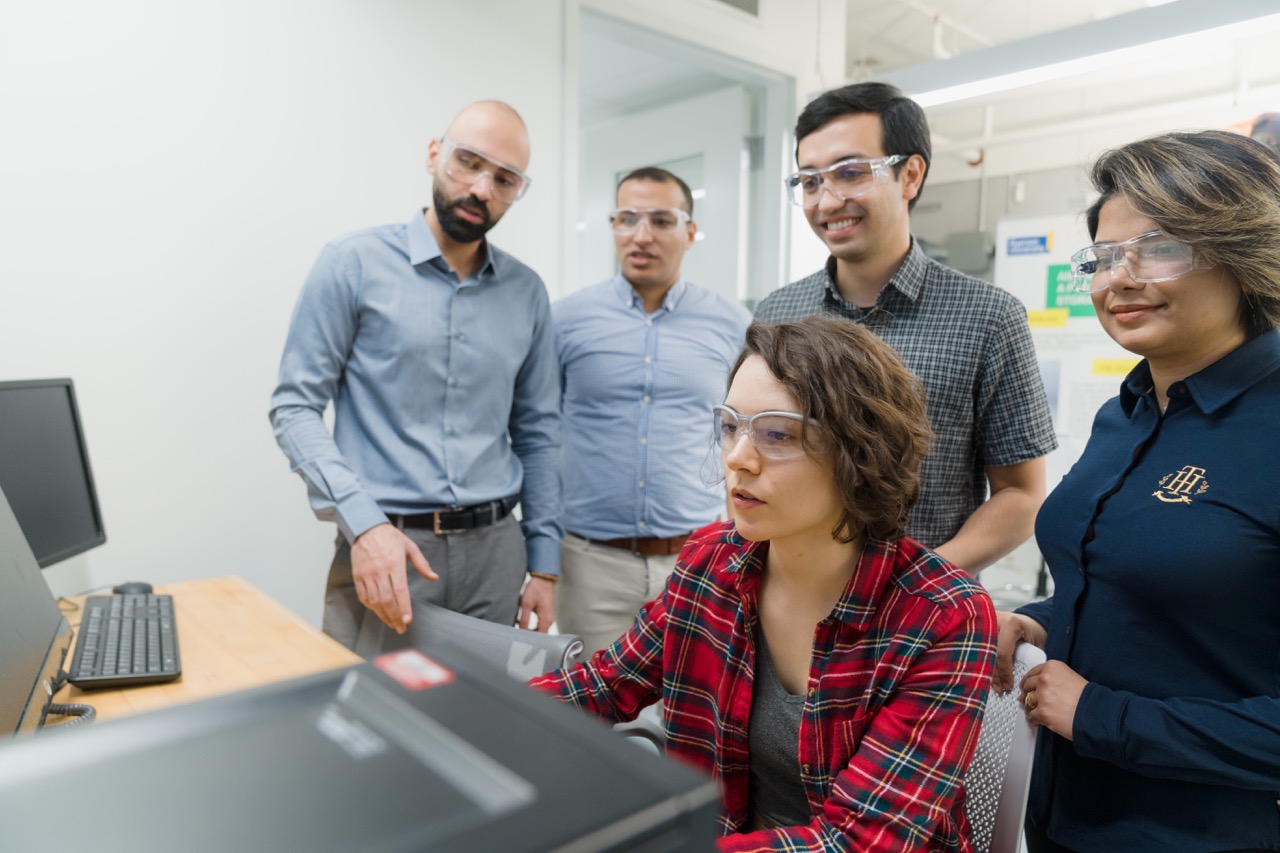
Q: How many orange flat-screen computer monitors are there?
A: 0